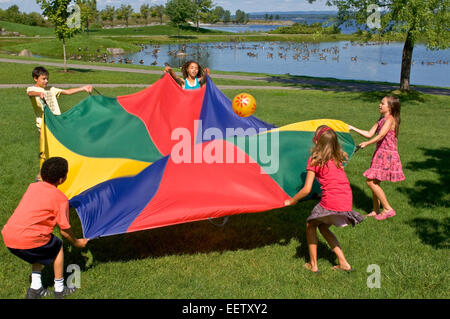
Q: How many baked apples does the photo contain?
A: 0